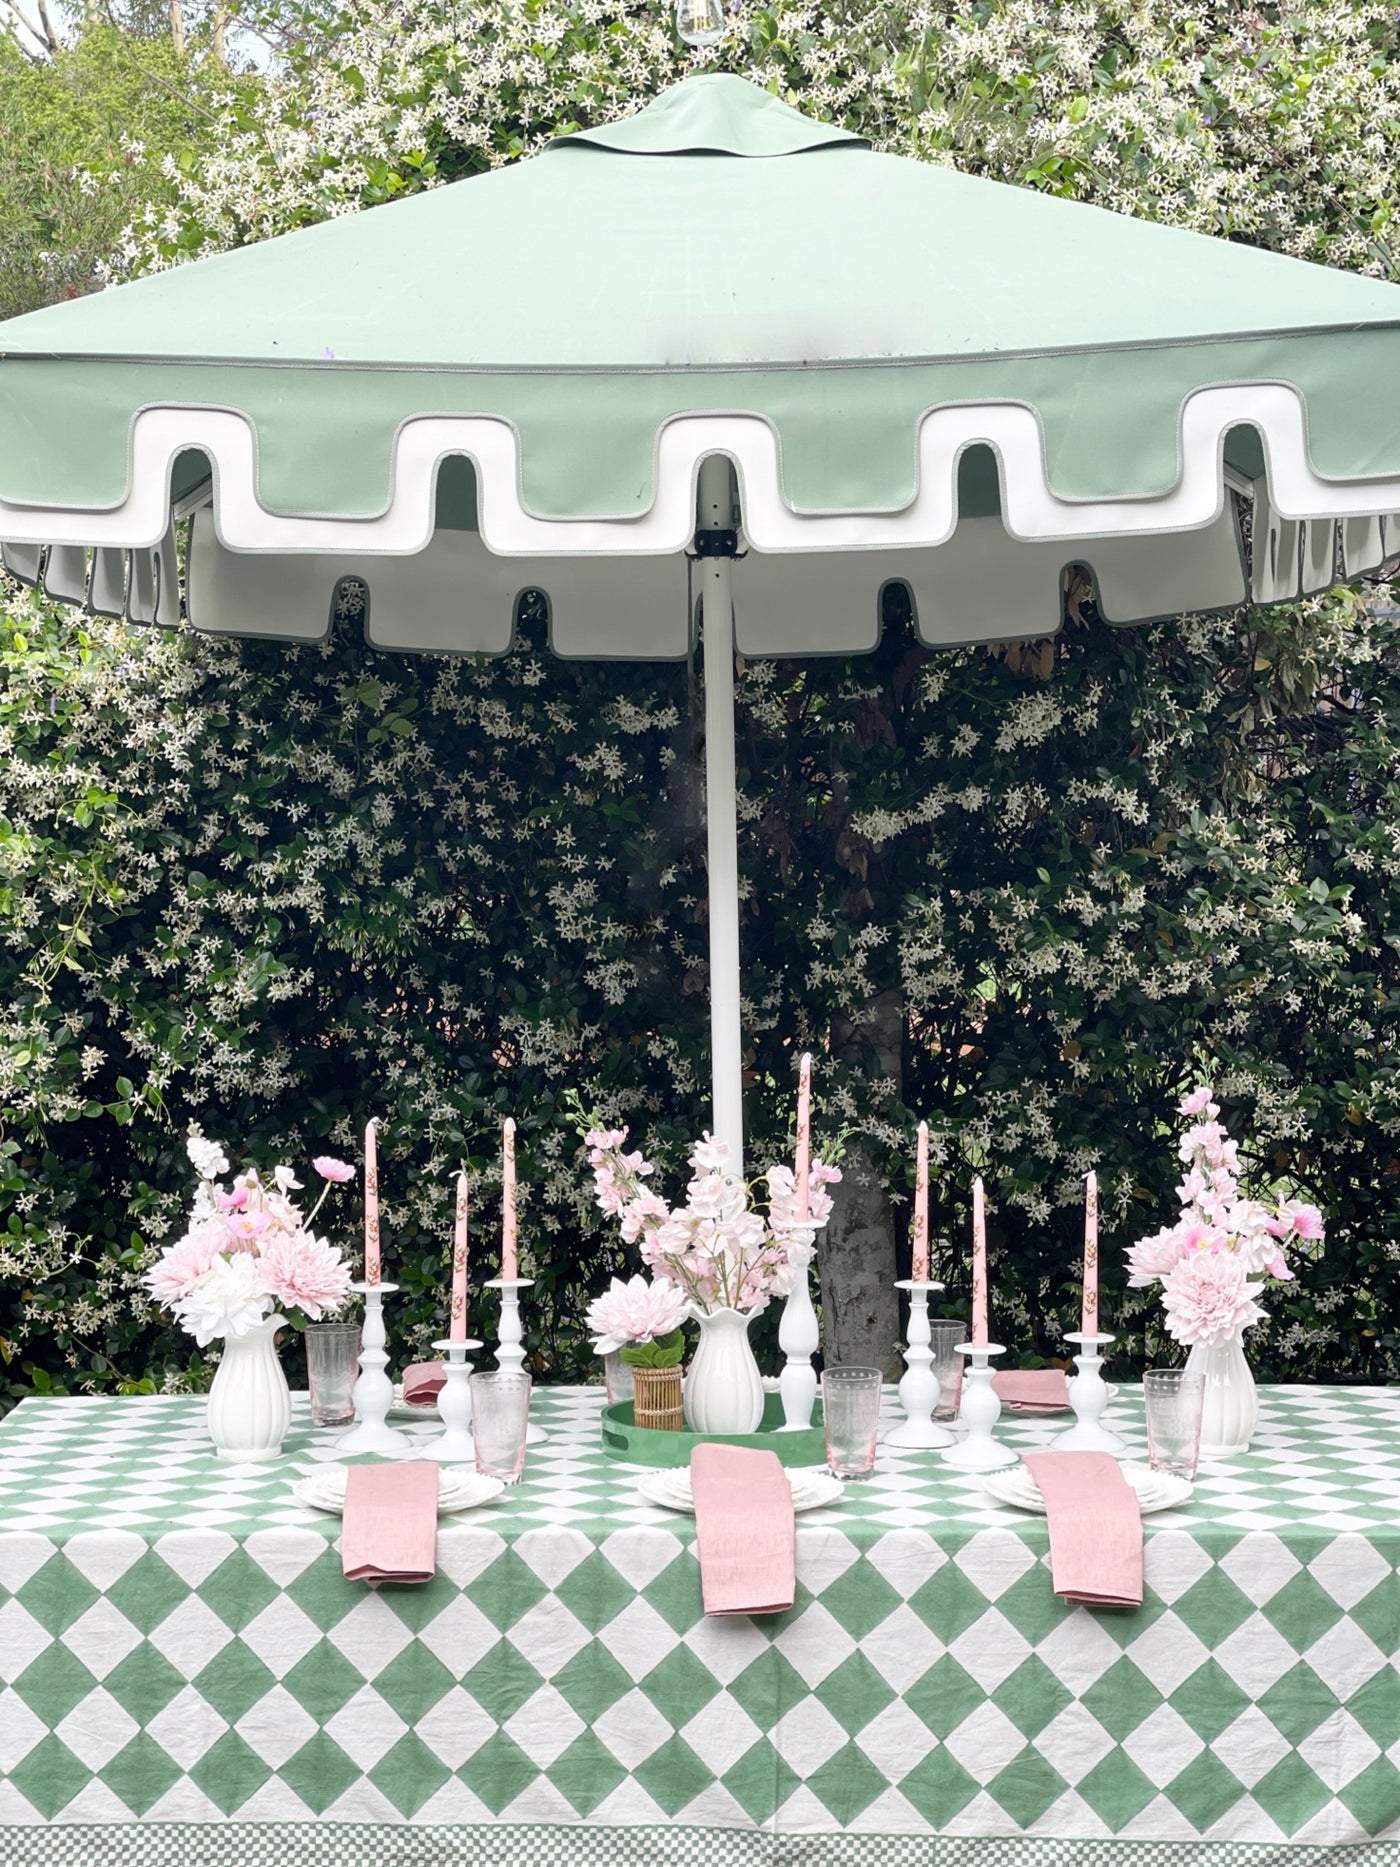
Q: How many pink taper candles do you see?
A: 7